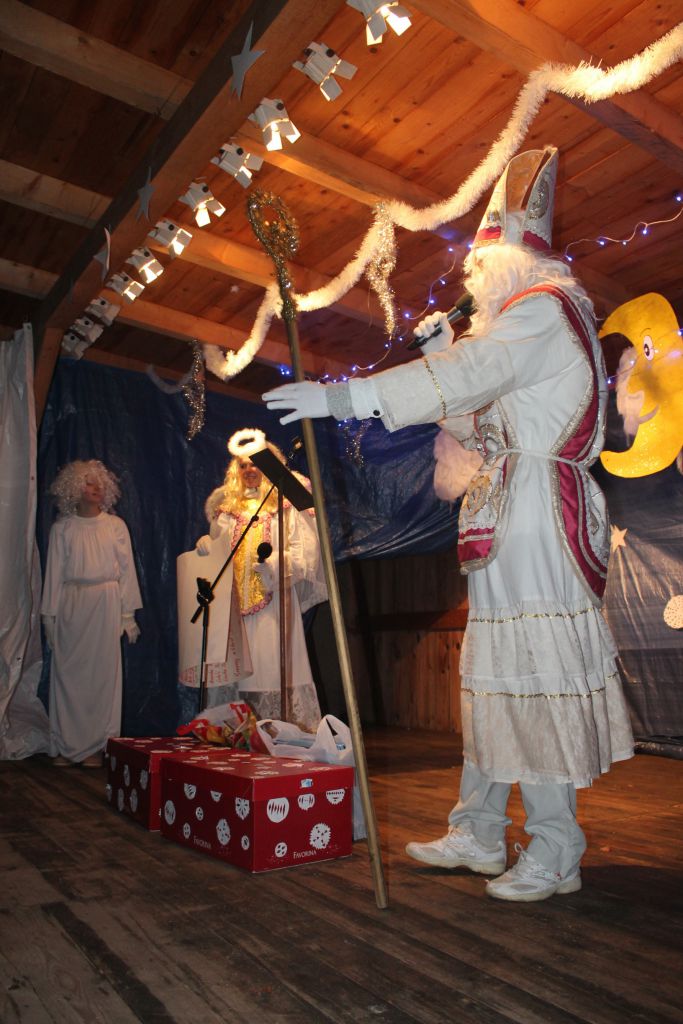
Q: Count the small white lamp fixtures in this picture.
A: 11